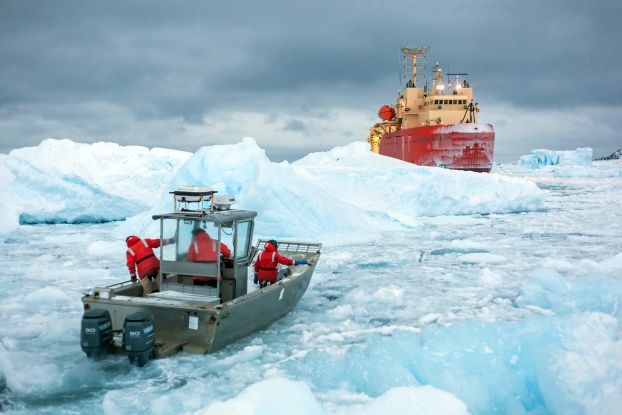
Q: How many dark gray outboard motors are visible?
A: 2